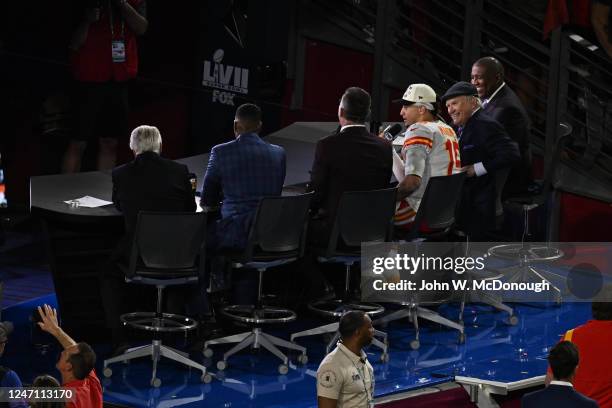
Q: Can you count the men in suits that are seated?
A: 5